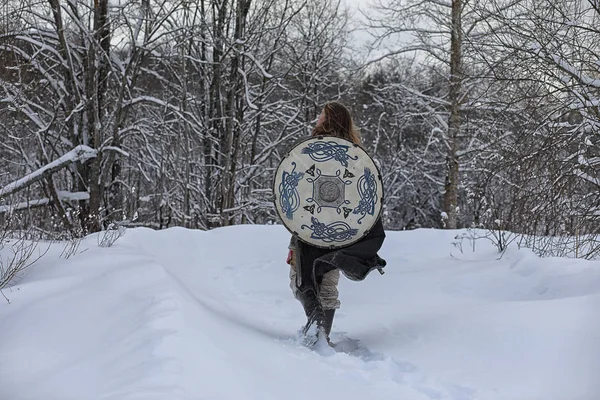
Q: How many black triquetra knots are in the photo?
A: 4